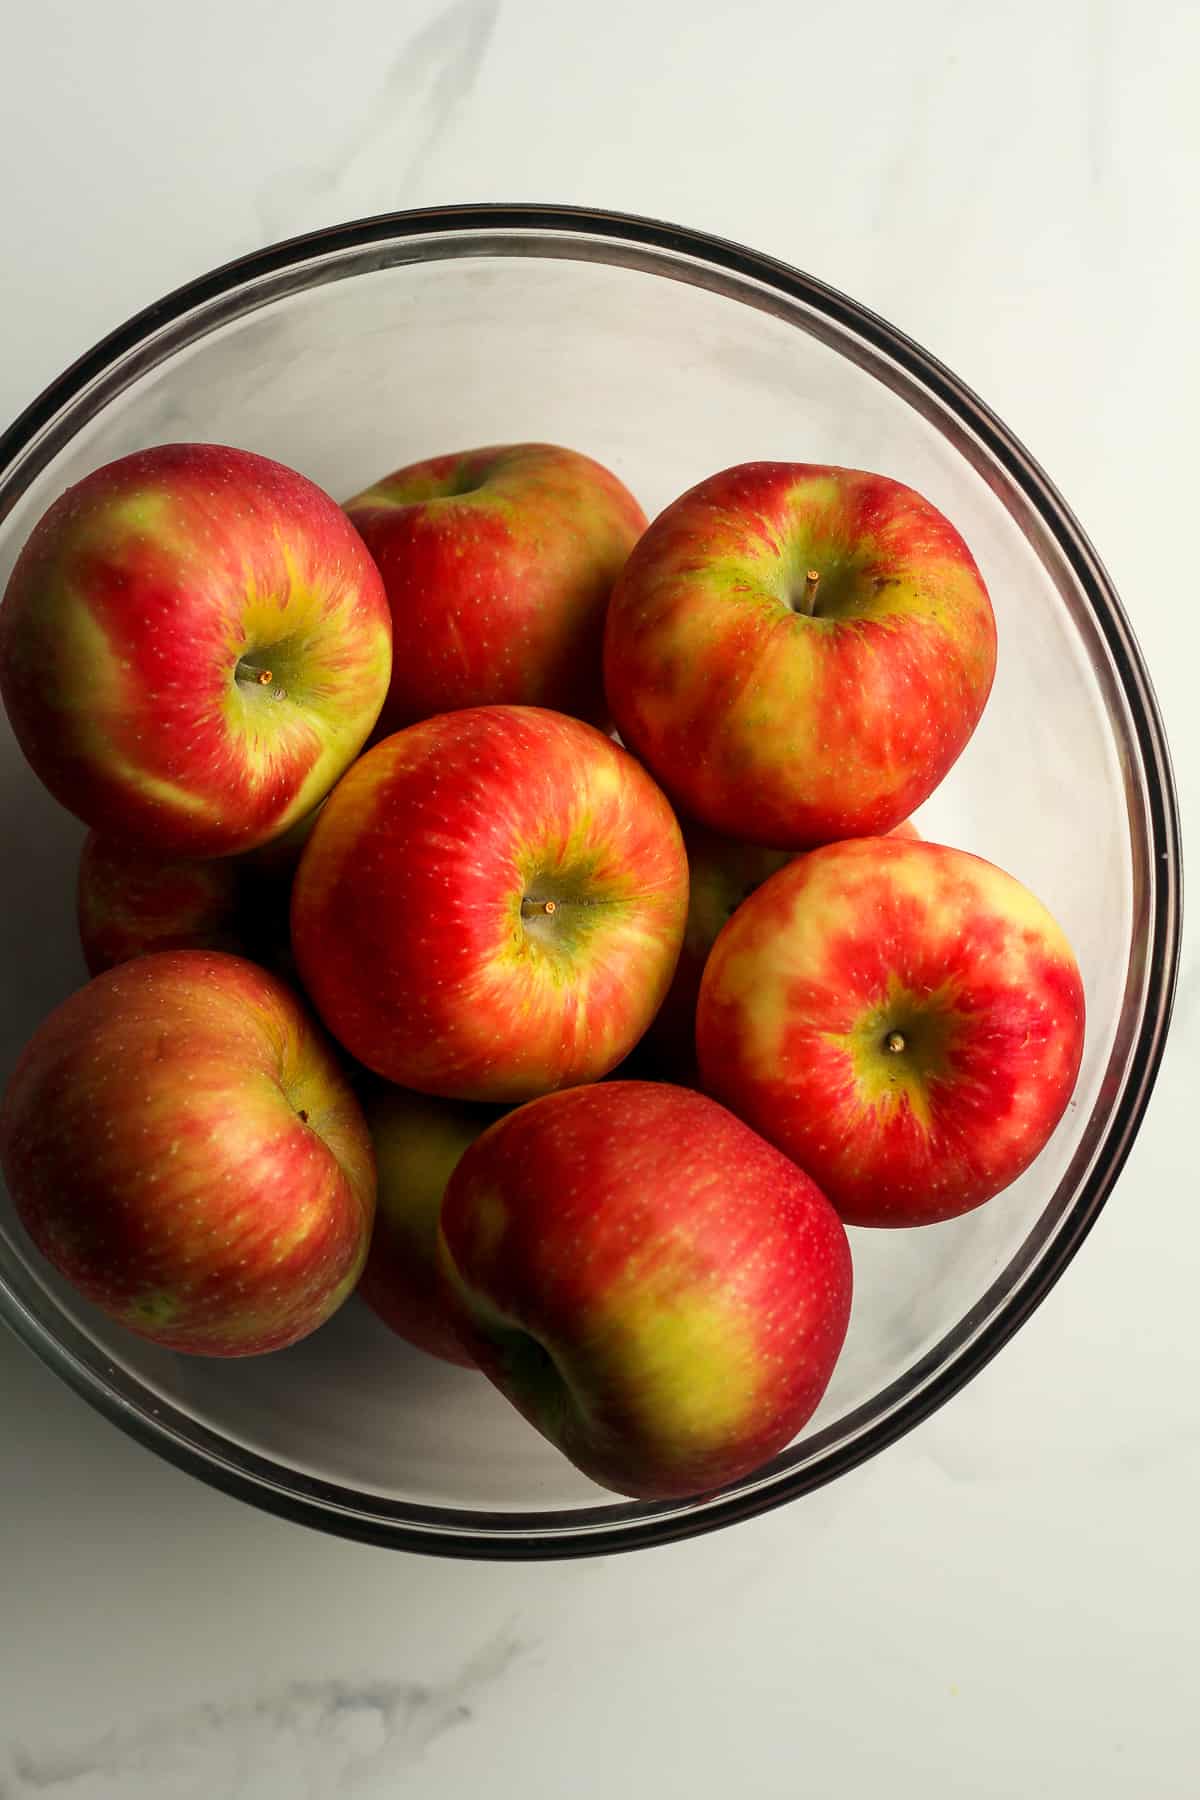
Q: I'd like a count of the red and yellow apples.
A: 10